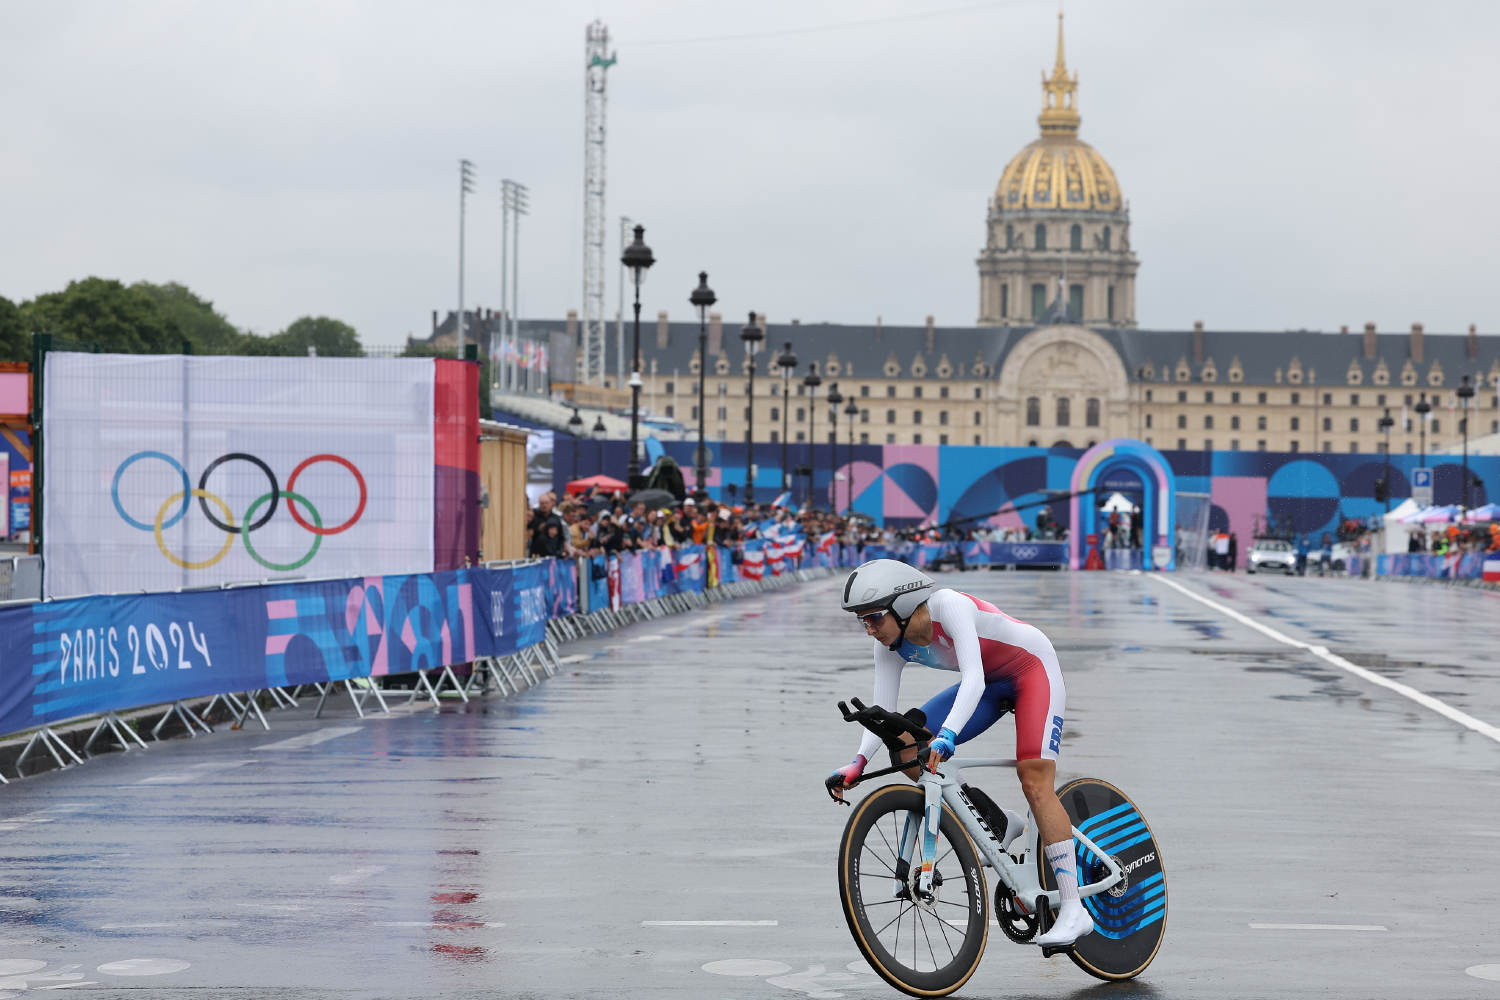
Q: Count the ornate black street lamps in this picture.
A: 12